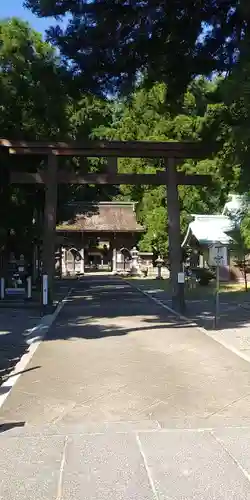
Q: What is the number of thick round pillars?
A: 2